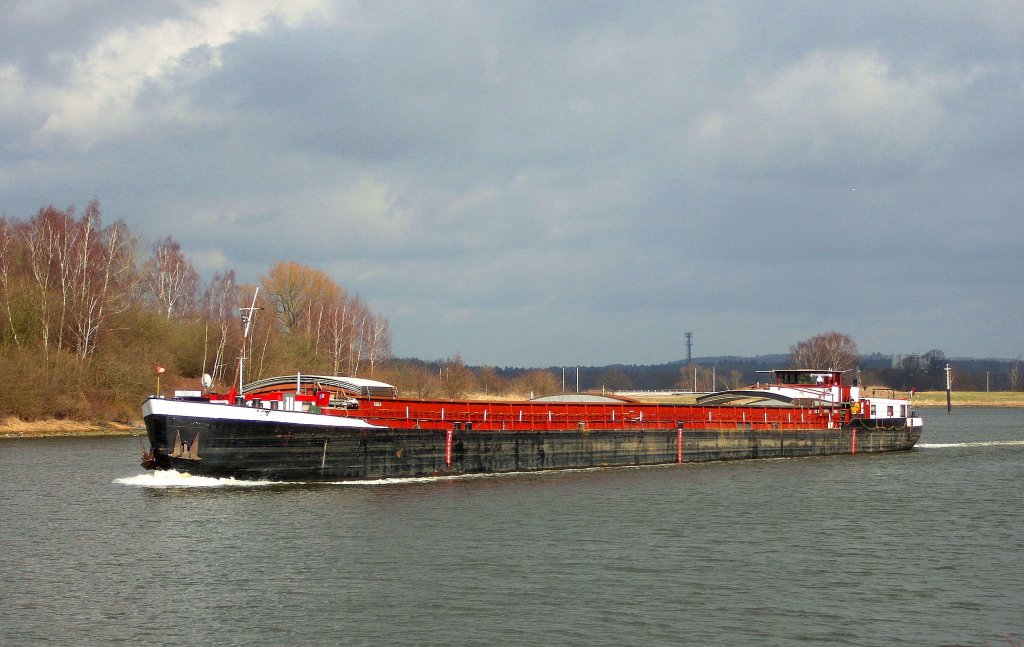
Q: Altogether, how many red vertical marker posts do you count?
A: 3